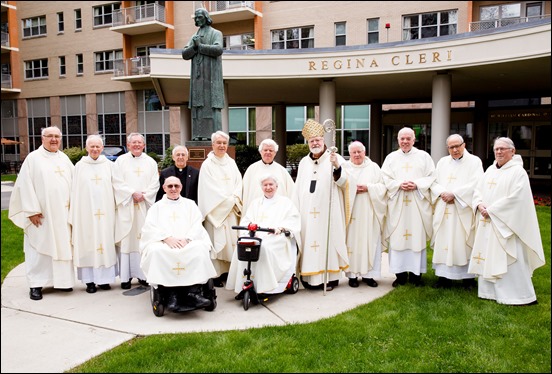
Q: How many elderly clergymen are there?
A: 13